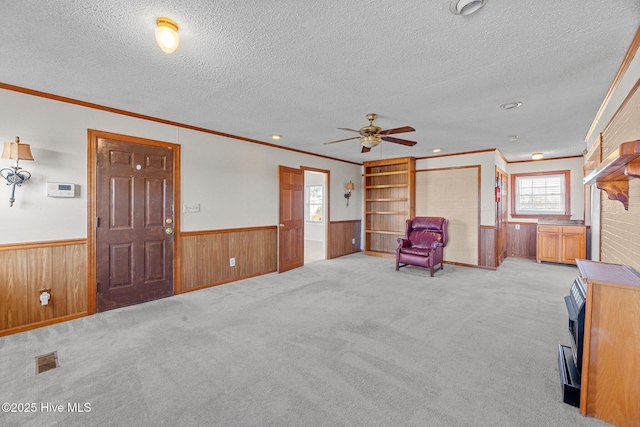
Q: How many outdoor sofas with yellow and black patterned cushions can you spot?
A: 0